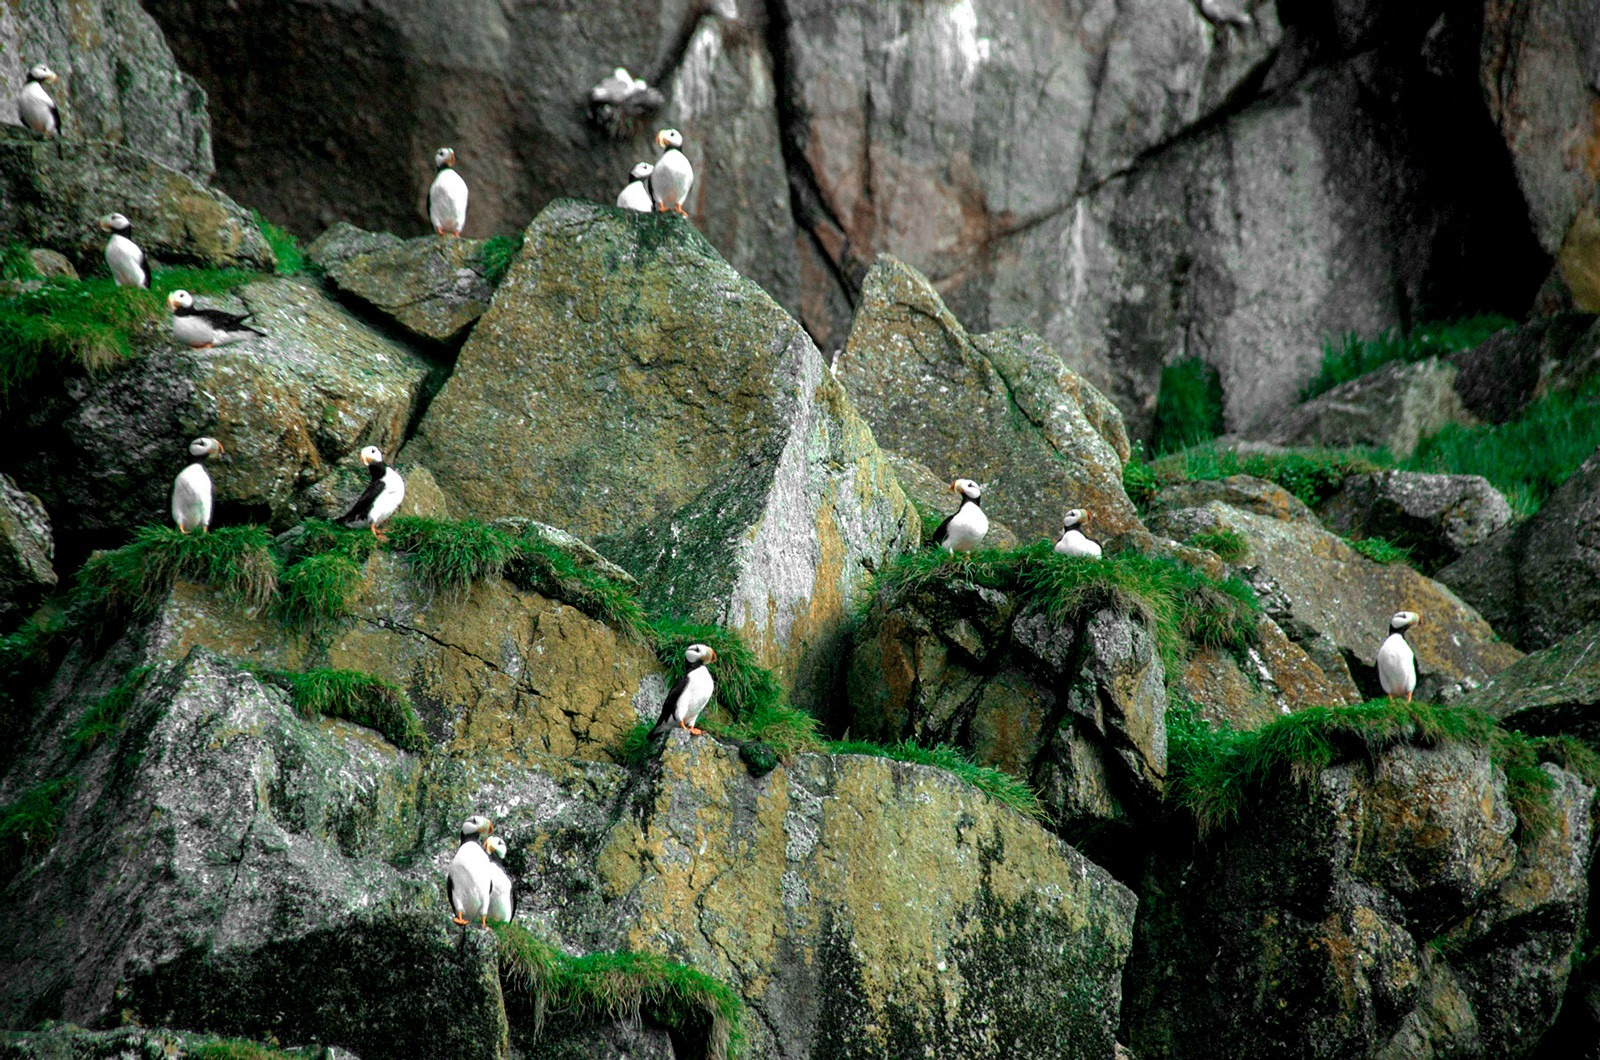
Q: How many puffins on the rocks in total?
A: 14